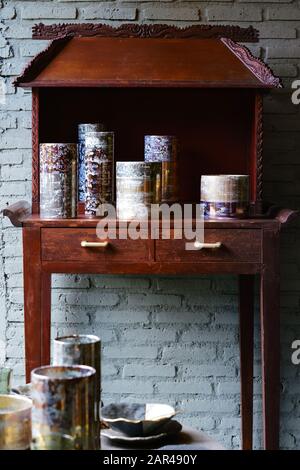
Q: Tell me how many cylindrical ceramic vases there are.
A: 9